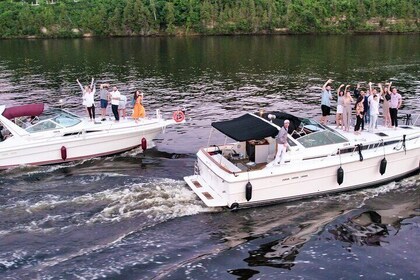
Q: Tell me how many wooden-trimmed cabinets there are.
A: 1